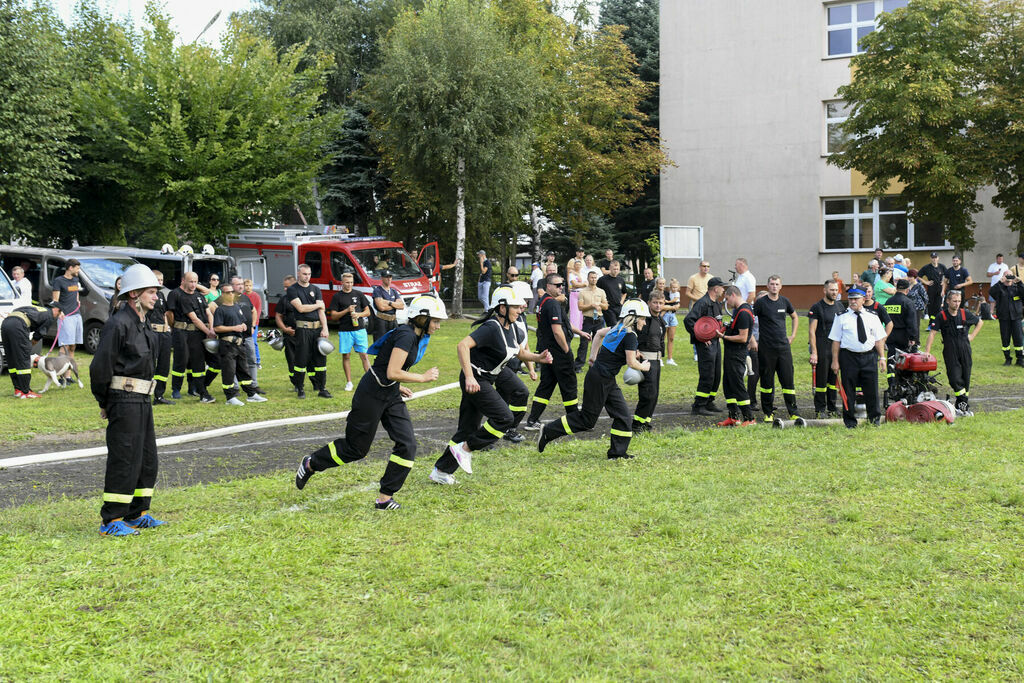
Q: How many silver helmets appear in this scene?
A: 5